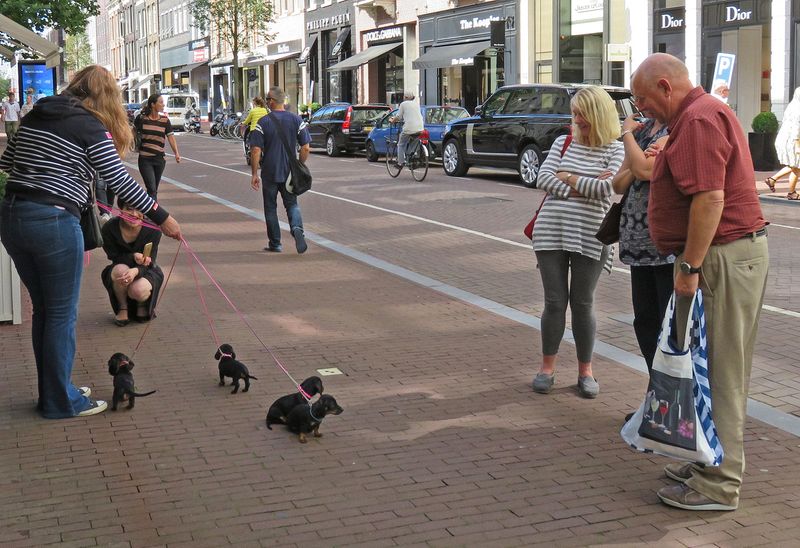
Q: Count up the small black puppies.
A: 4